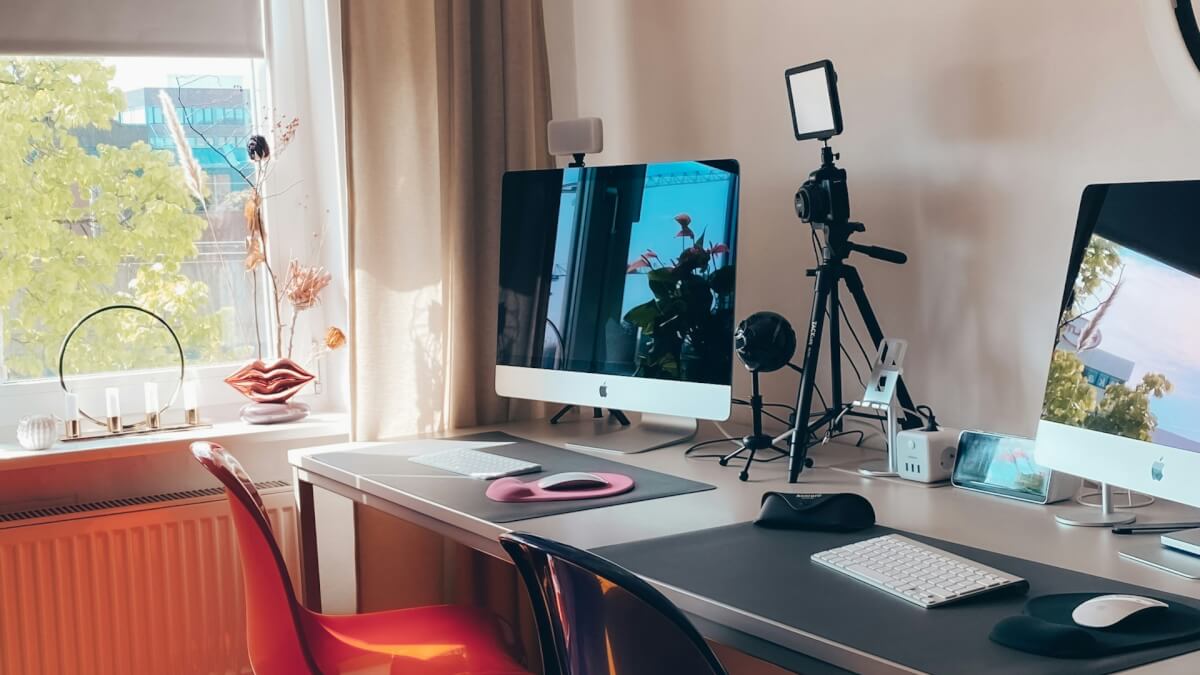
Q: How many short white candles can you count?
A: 4